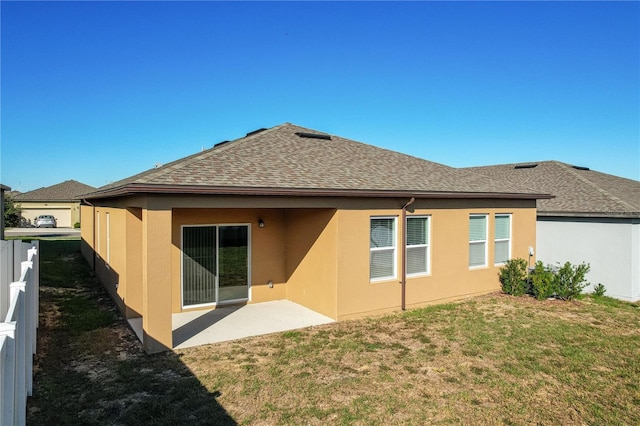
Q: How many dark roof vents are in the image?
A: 5